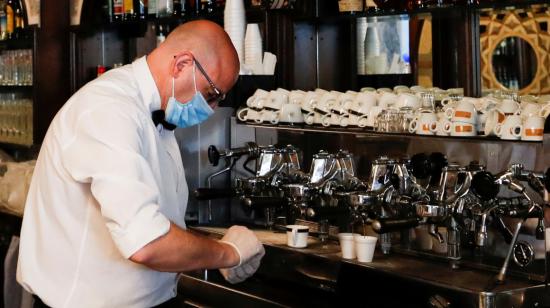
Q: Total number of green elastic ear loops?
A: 0